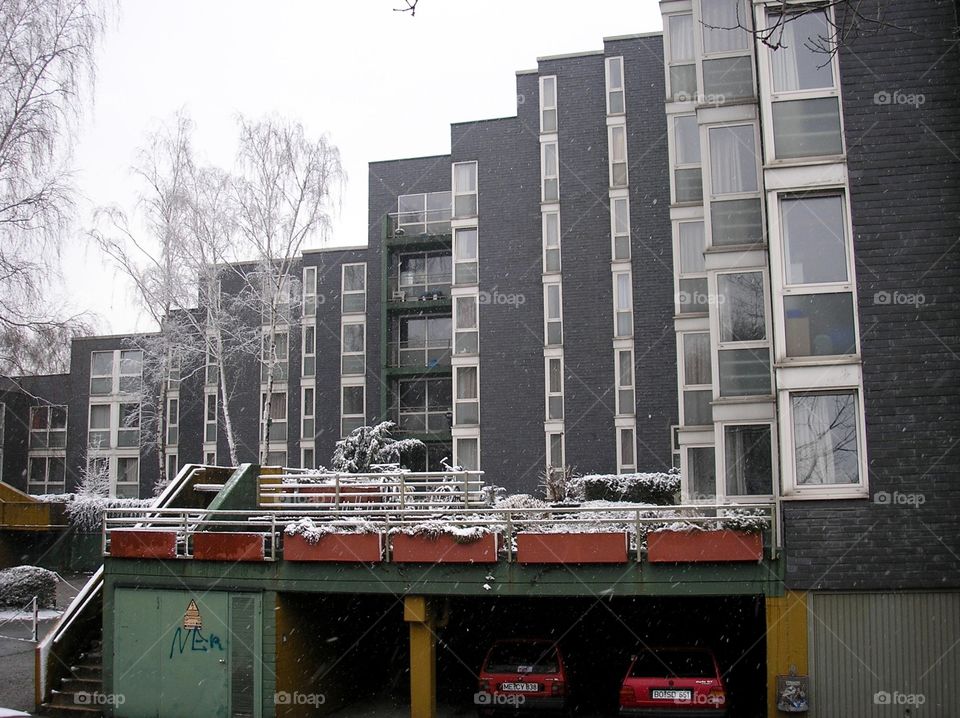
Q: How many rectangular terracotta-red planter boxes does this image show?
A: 6